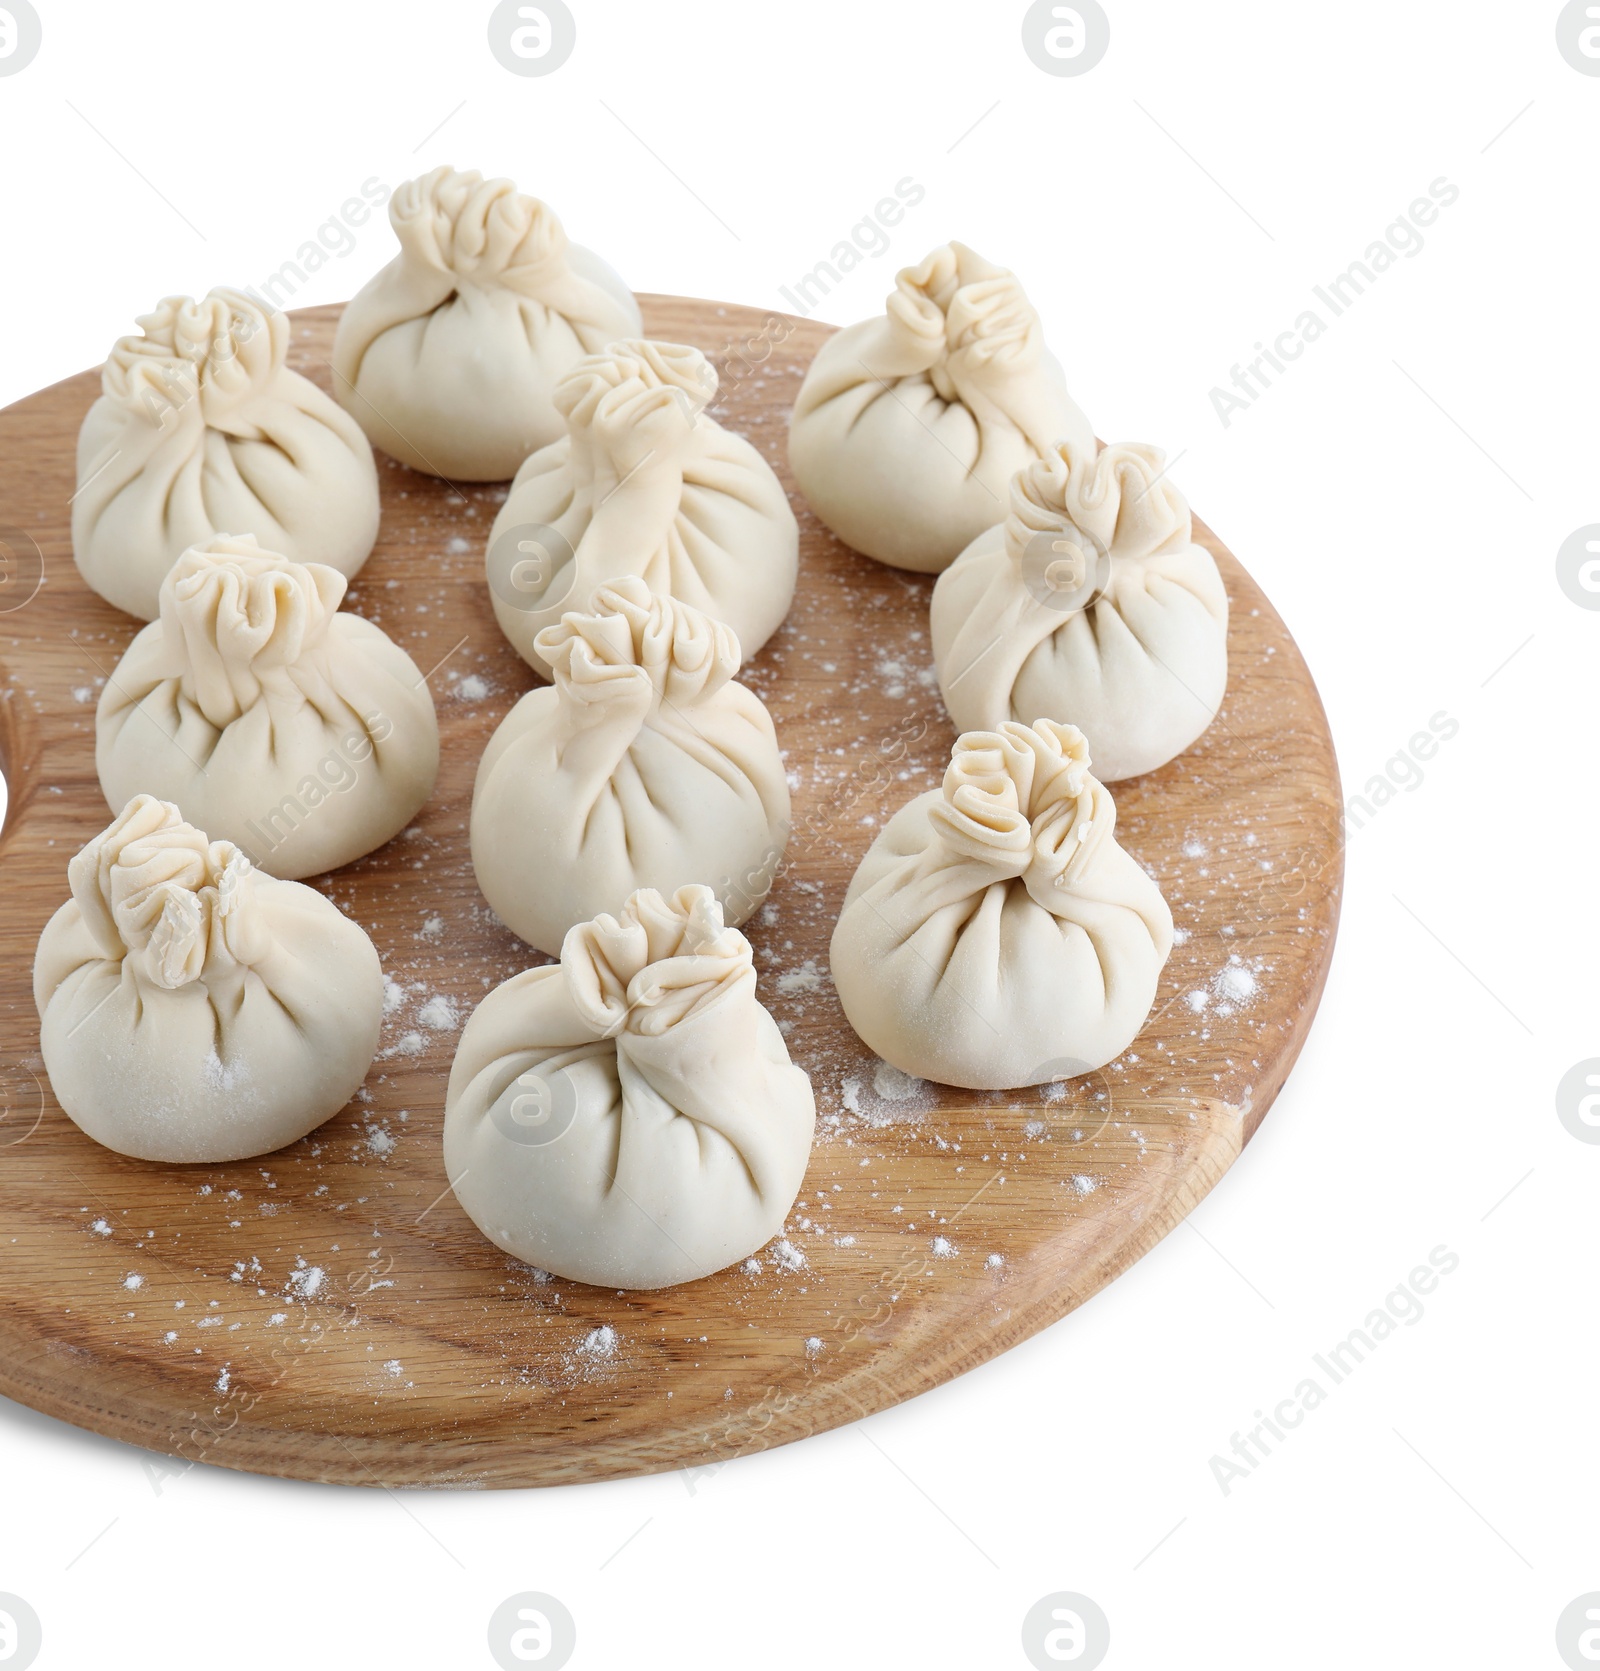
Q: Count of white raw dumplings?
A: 10